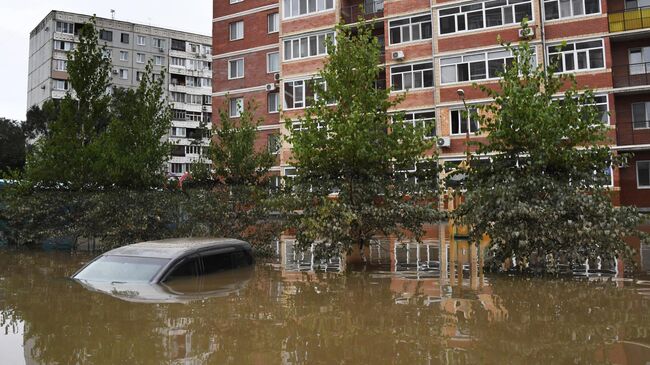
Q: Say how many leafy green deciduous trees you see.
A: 5